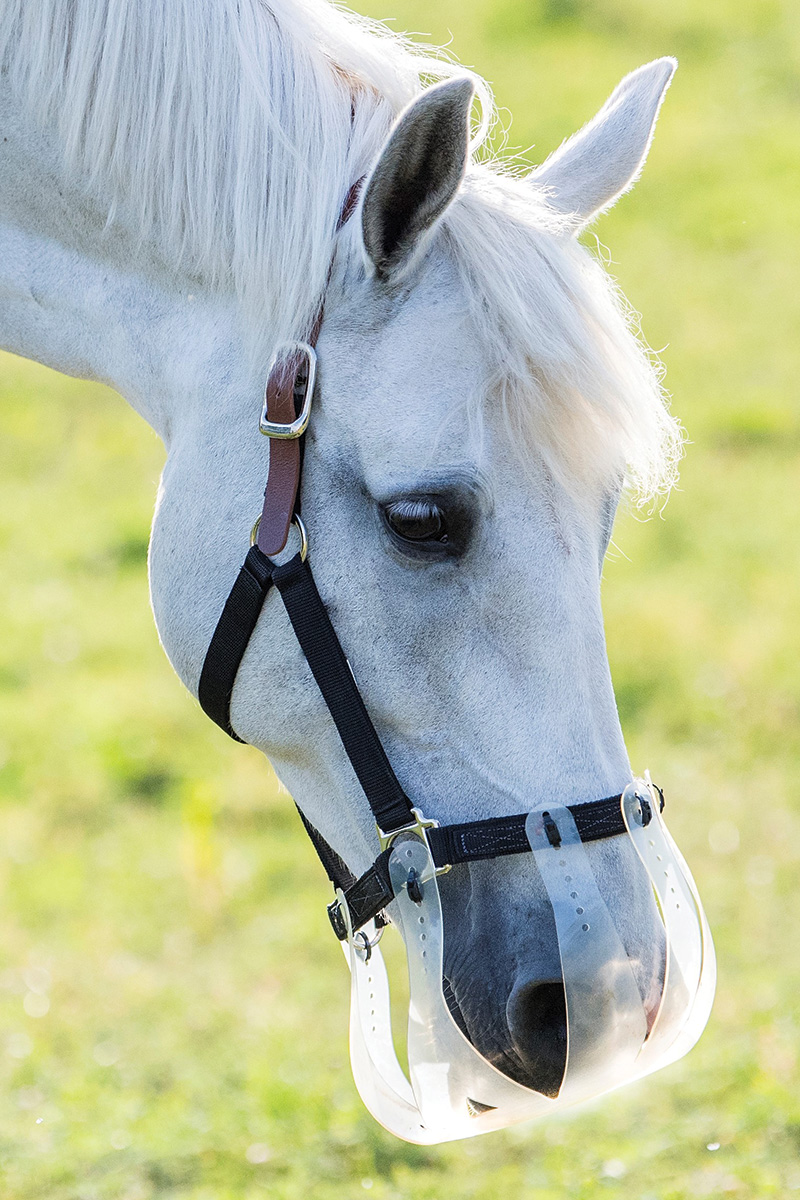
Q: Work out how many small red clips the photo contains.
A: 0